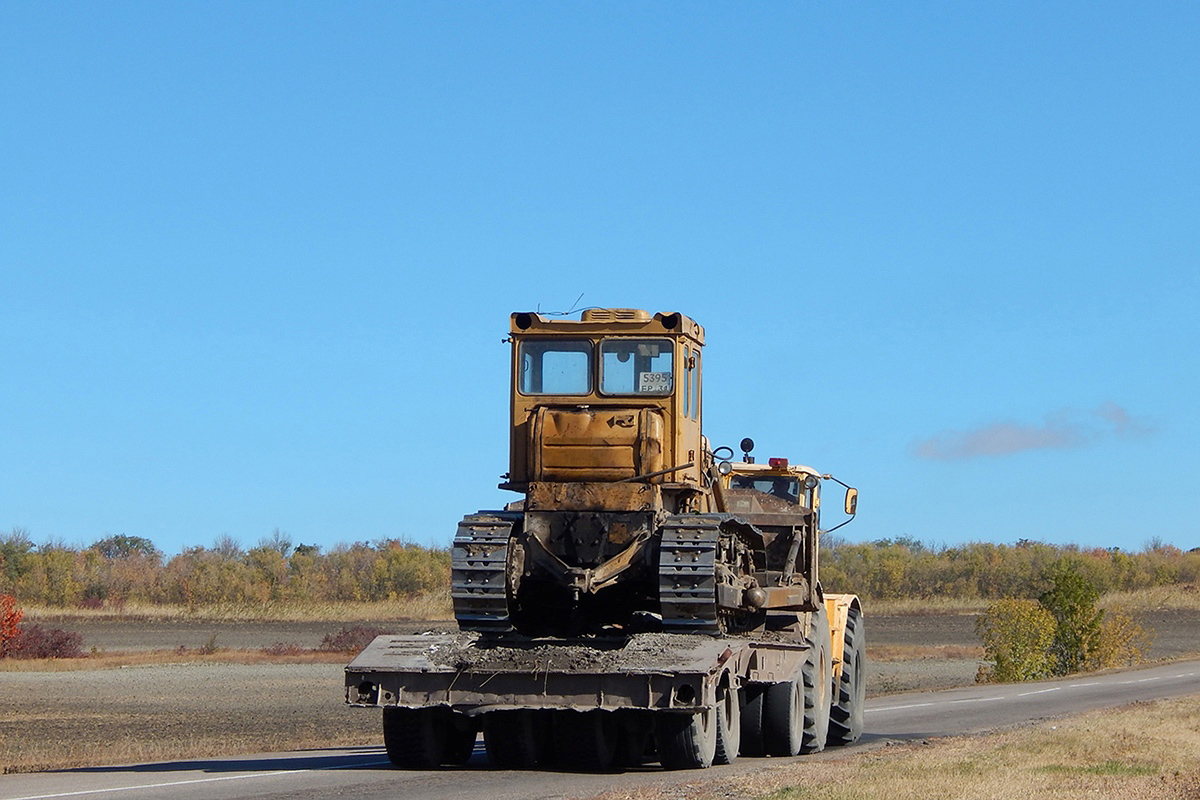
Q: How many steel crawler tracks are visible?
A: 2